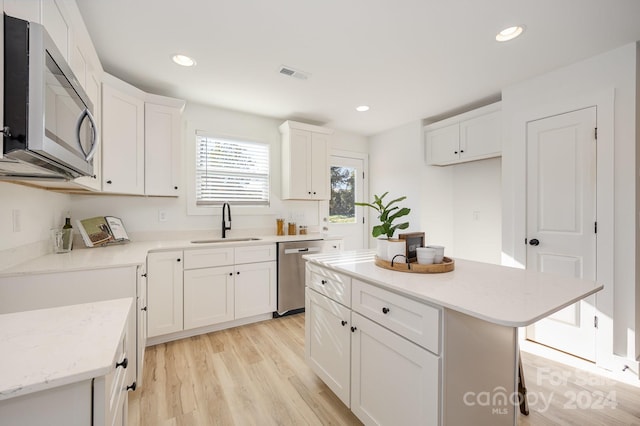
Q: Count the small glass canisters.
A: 3